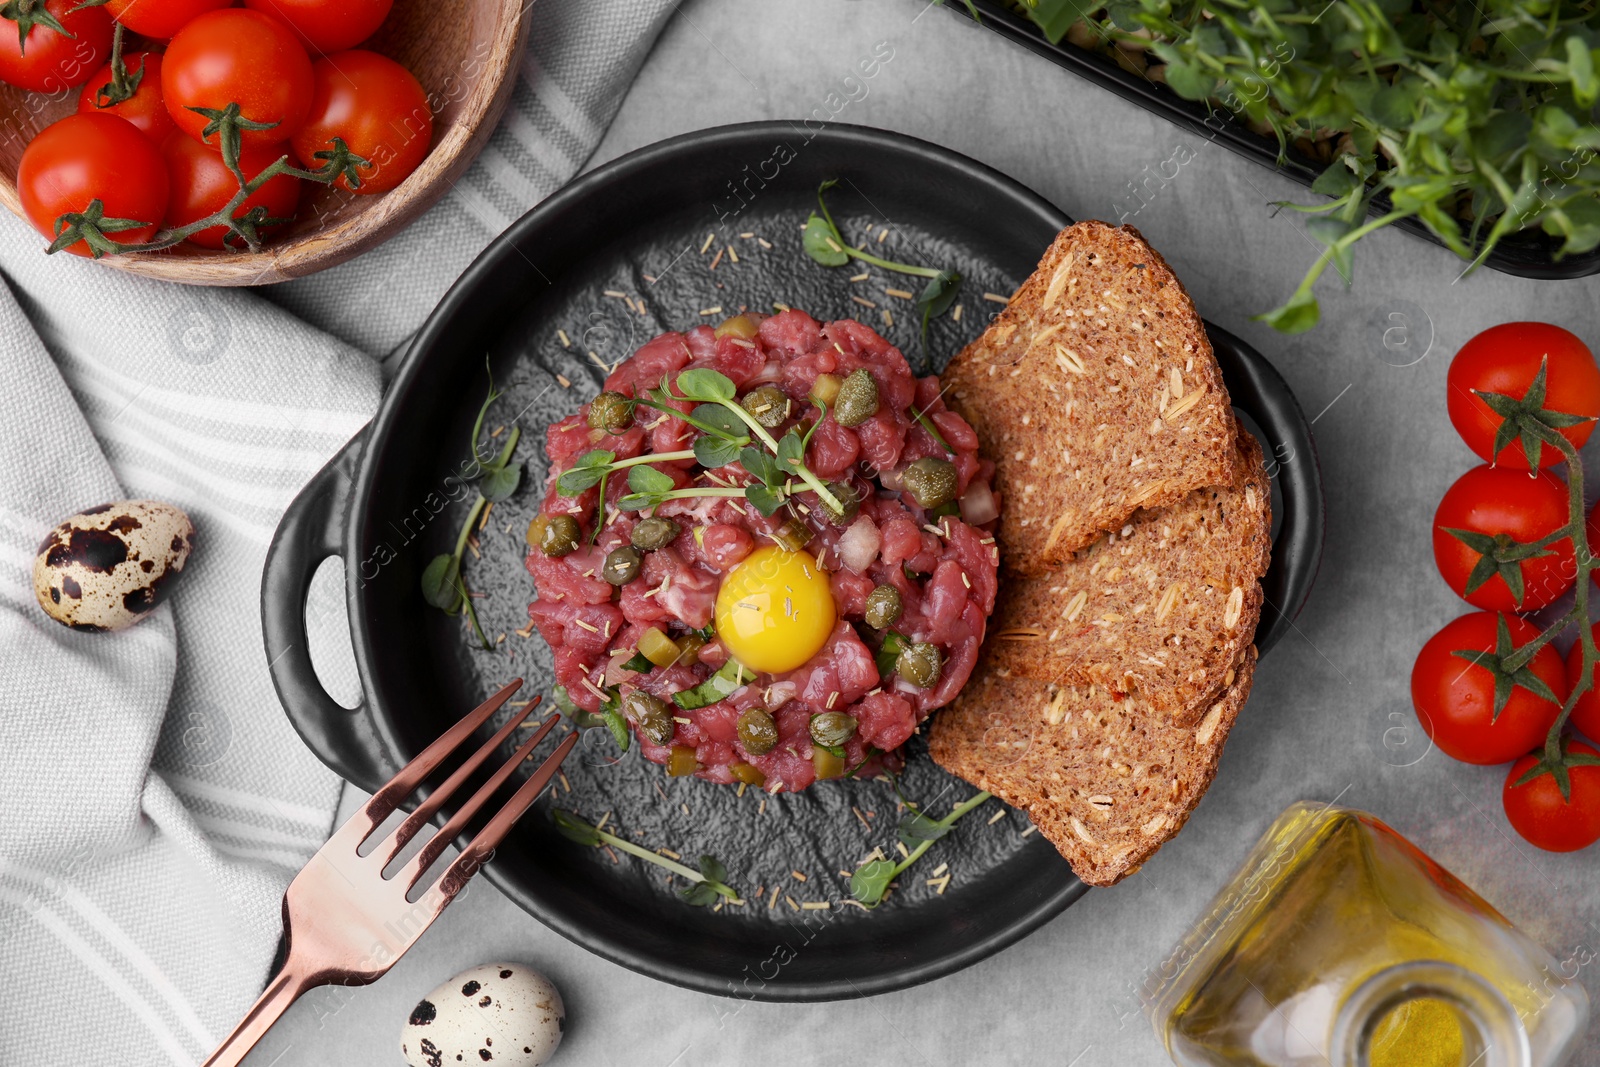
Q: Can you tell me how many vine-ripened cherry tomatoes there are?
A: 14